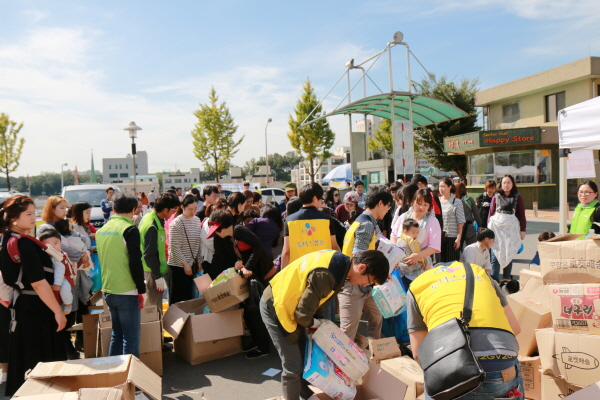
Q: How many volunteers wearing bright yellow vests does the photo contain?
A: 4